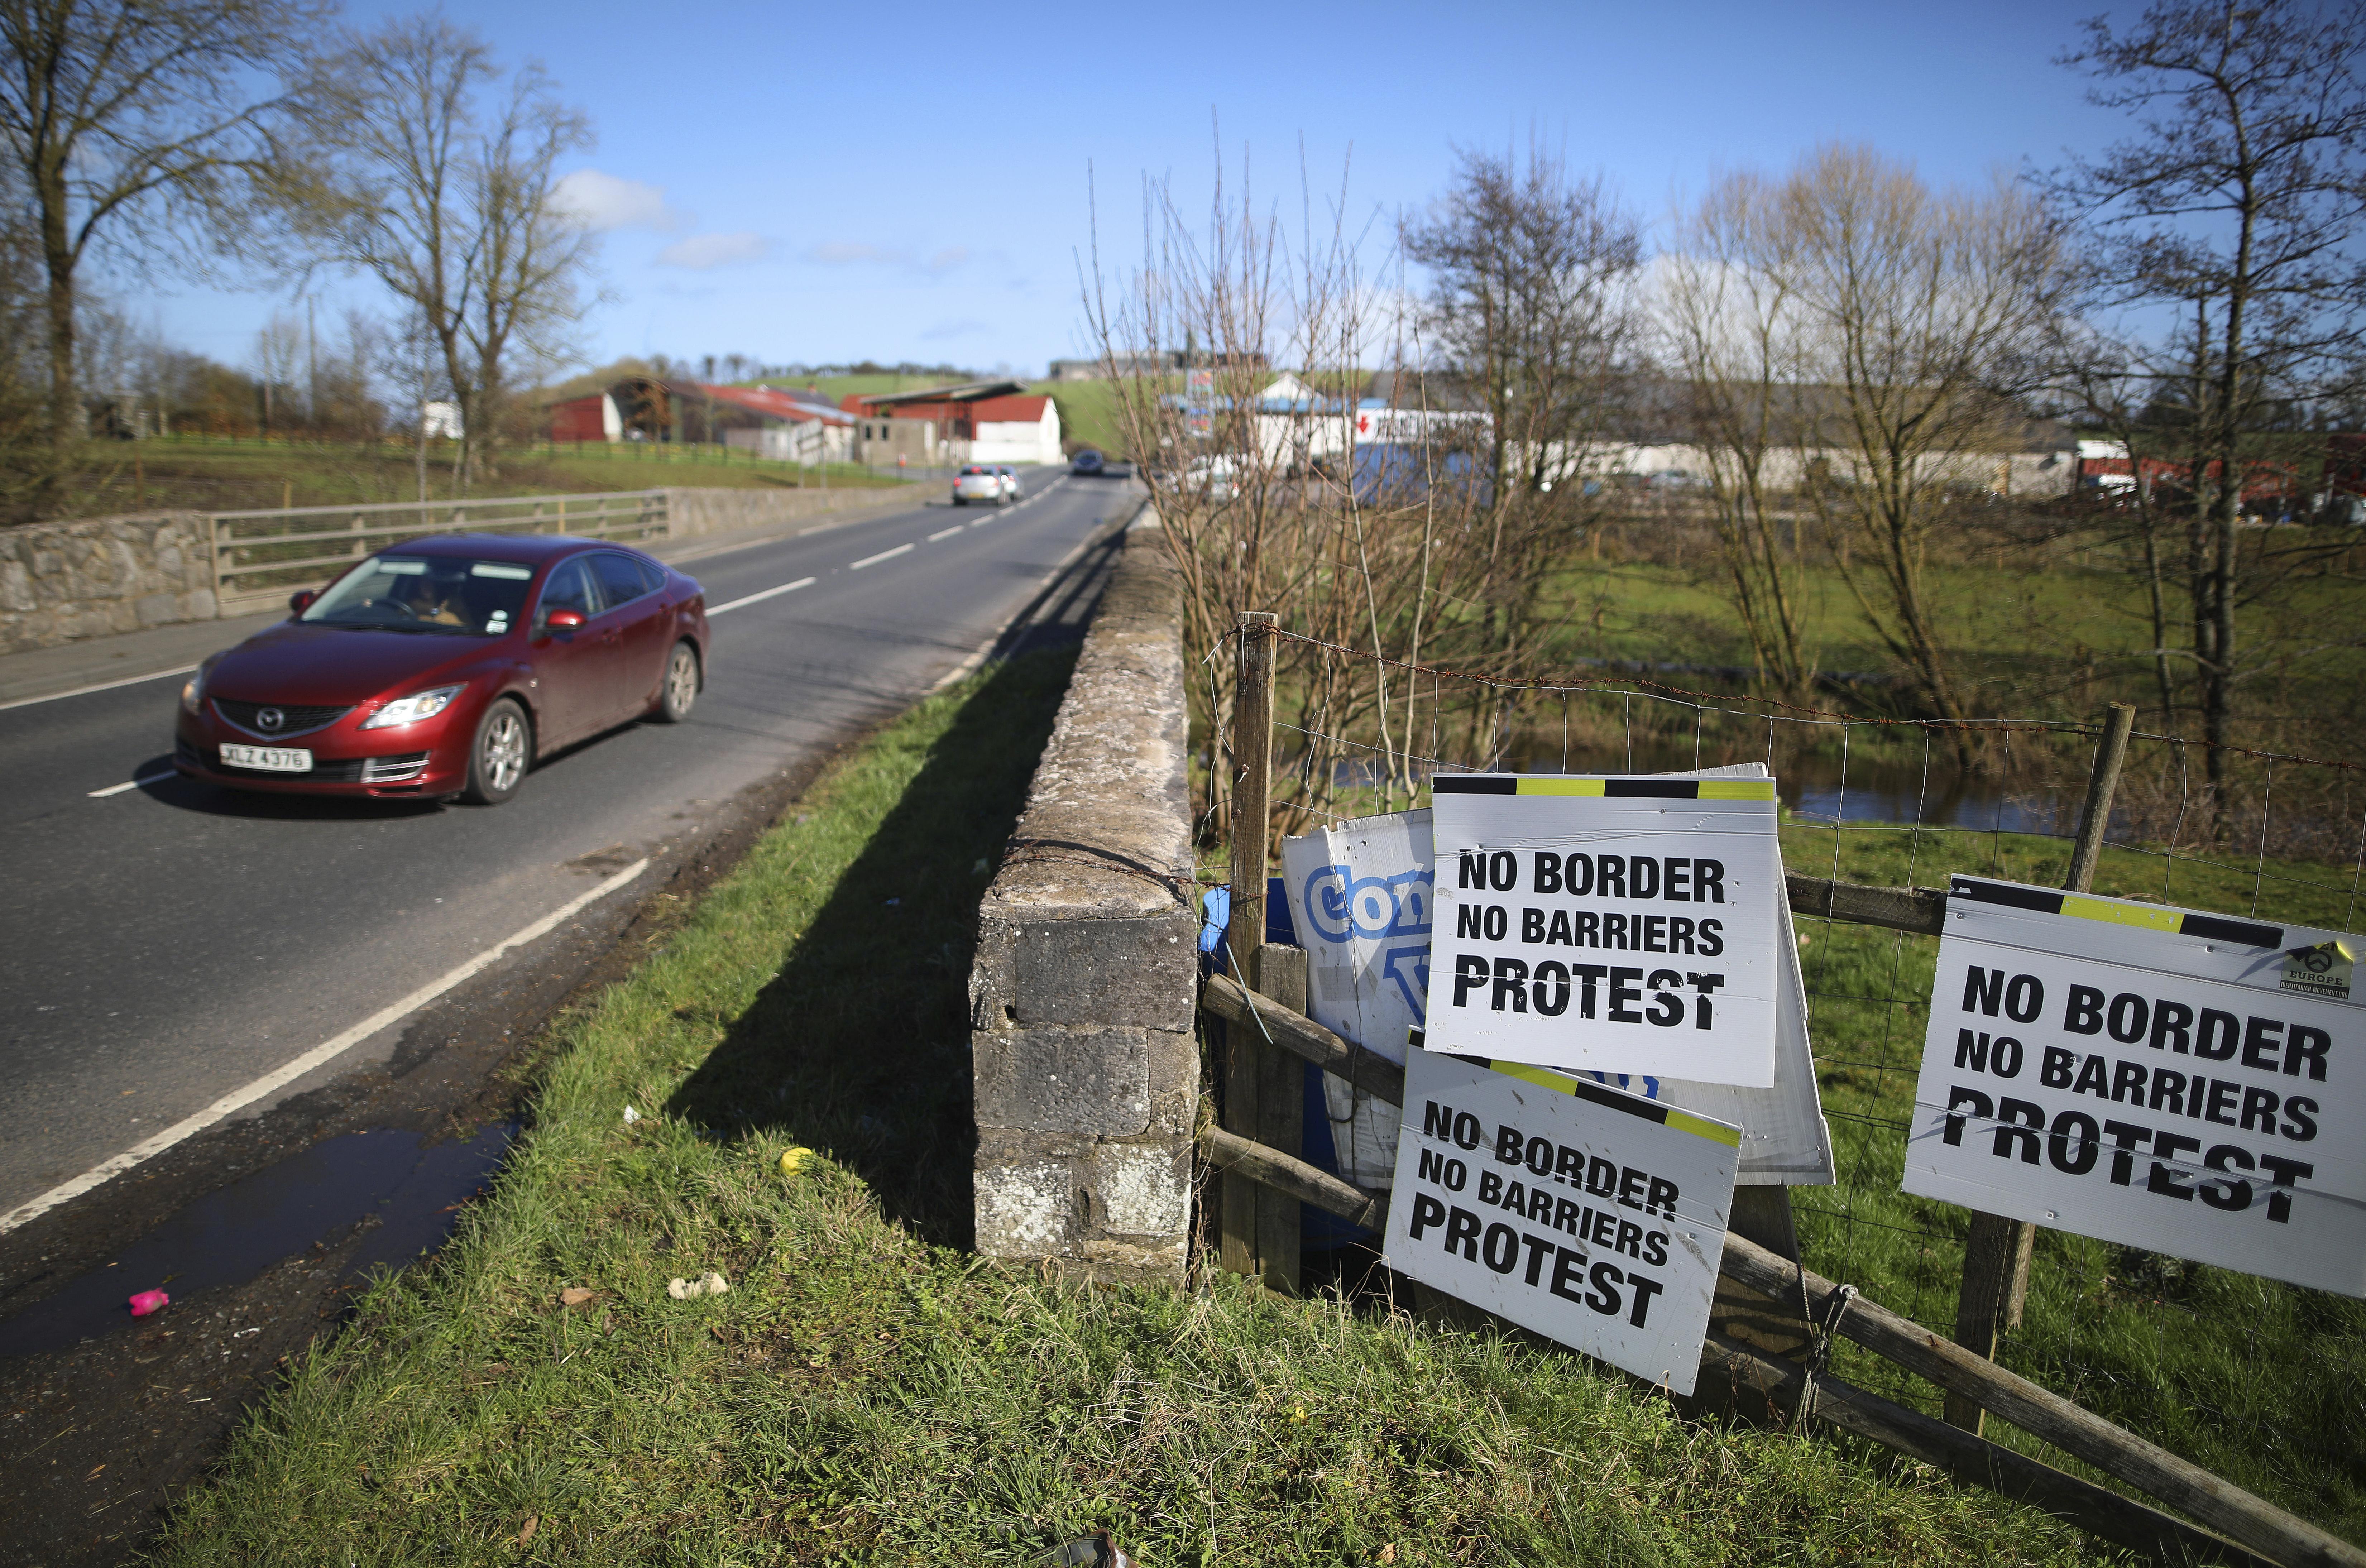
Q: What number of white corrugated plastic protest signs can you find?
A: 3